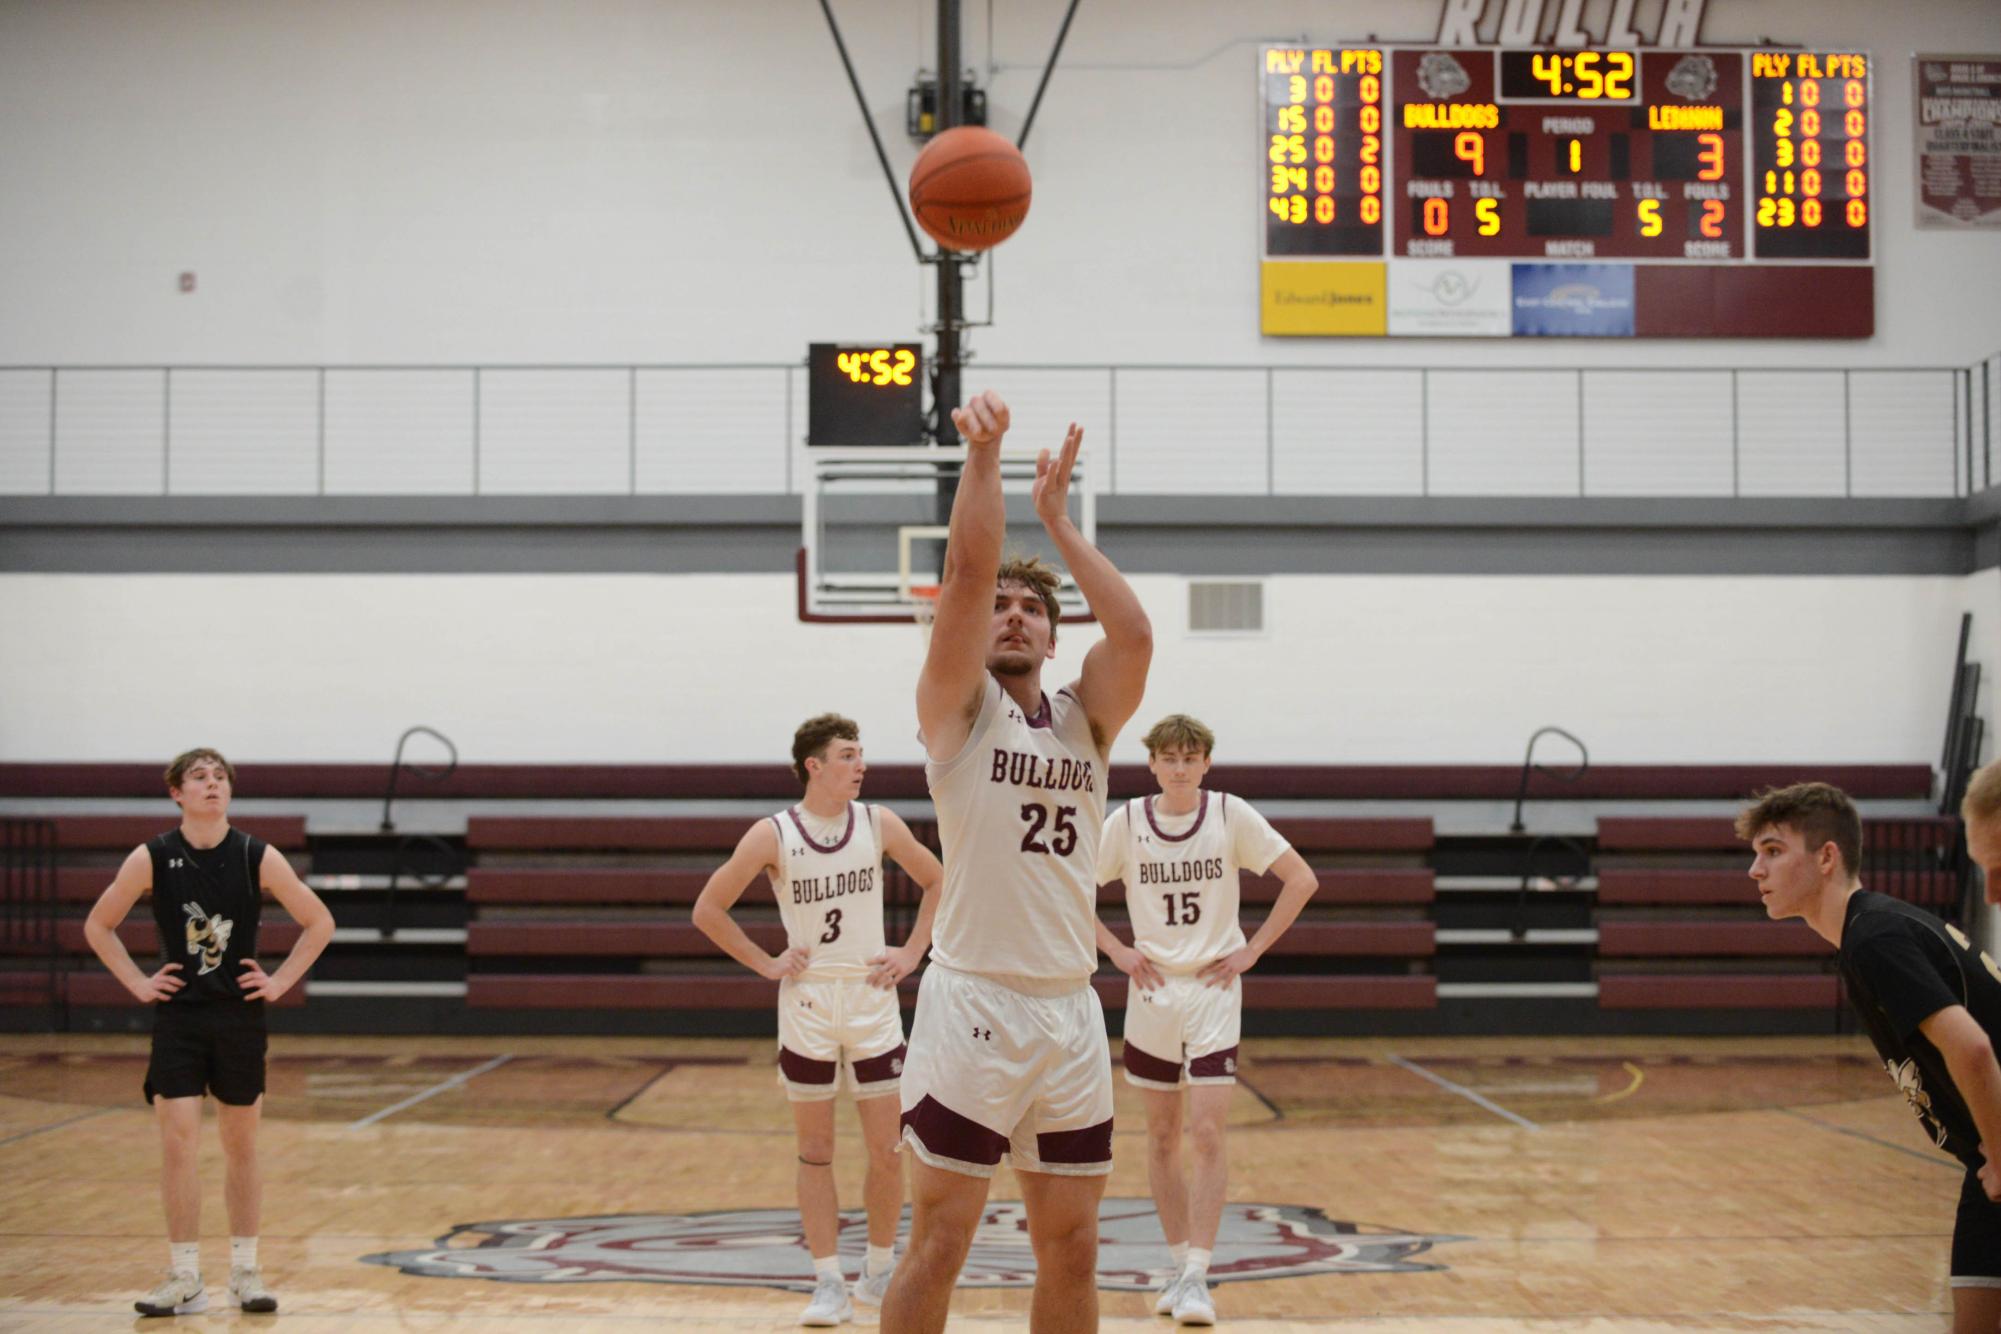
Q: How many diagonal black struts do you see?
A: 2